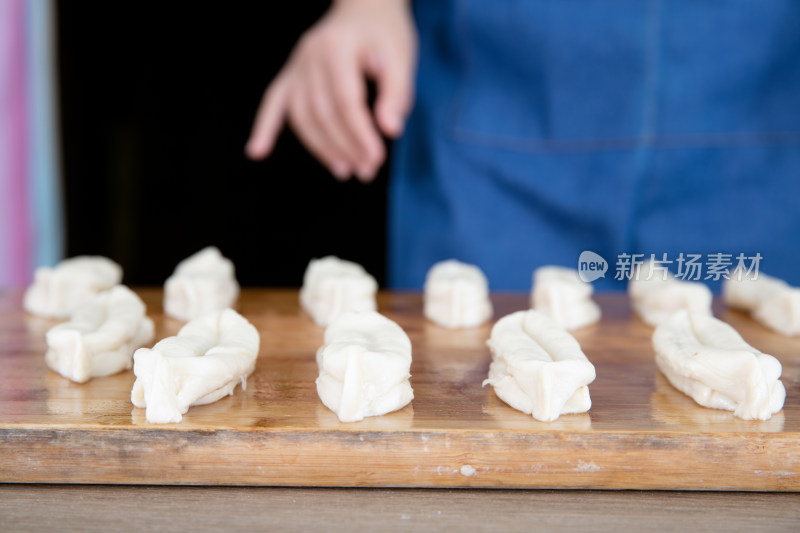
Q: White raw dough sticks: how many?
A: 12